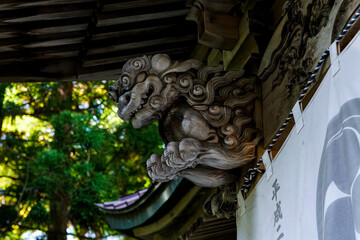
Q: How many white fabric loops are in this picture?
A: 4